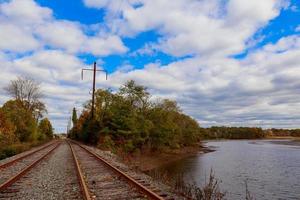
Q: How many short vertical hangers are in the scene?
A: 2